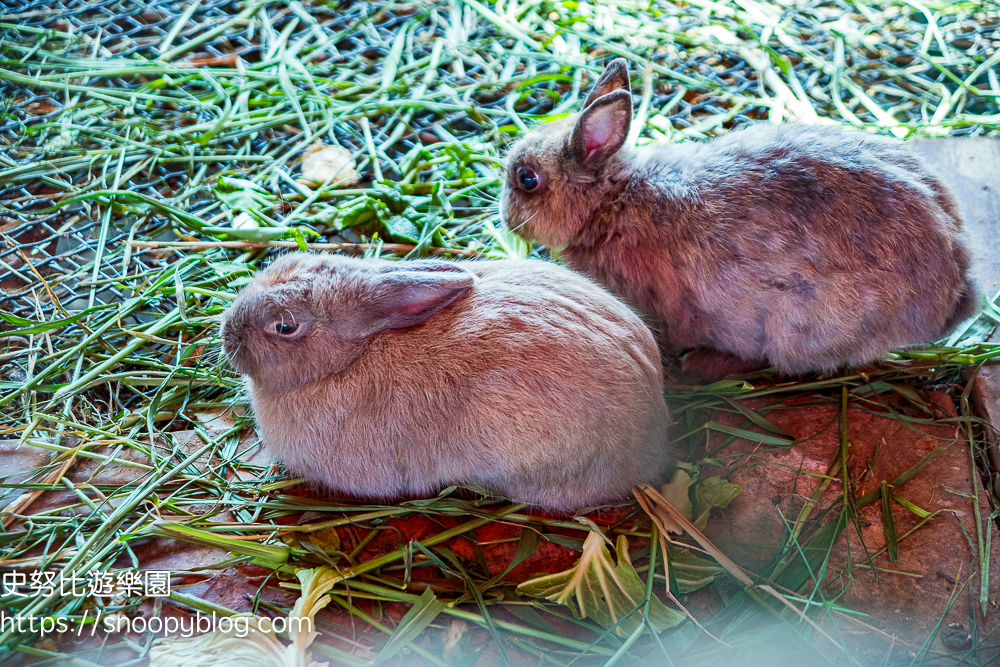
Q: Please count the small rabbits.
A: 2